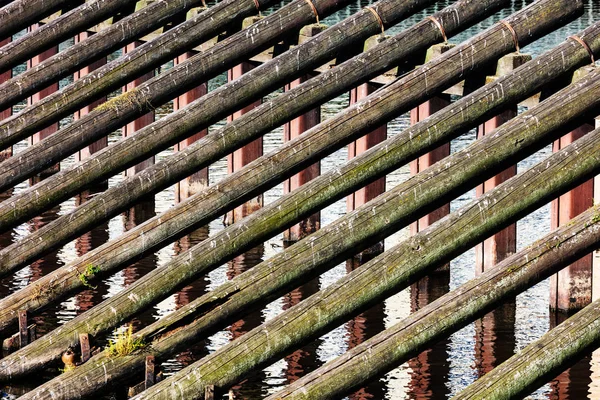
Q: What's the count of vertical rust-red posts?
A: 11